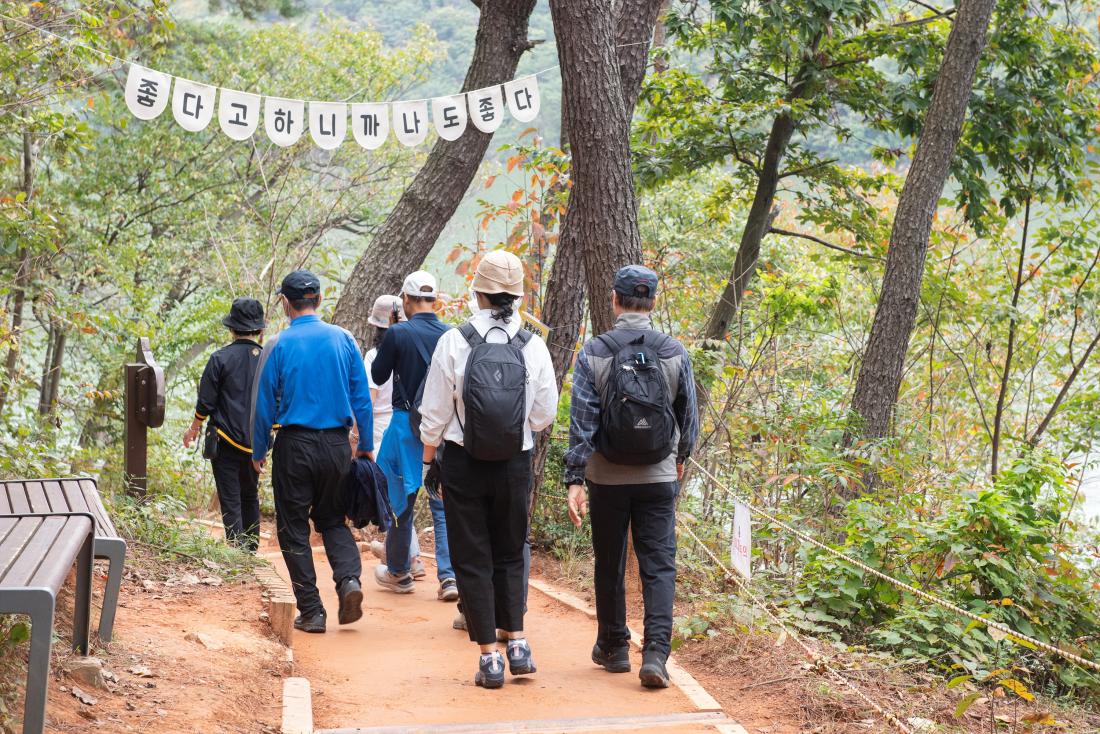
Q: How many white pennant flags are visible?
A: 10